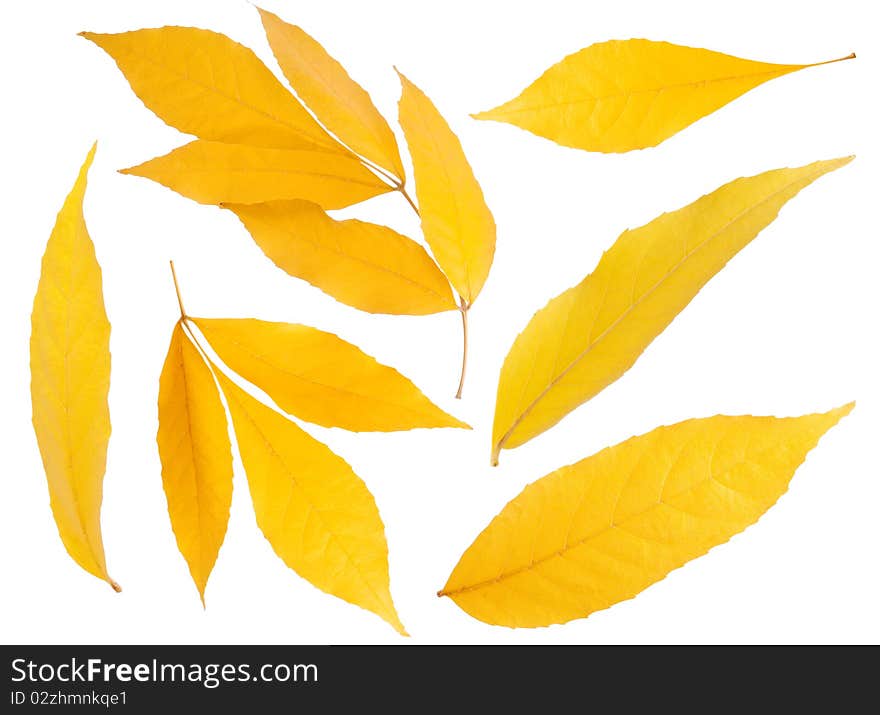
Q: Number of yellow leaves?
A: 12